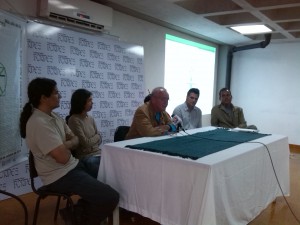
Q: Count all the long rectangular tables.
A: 1